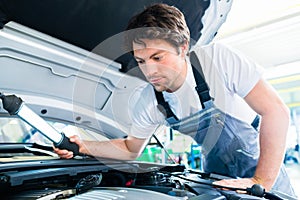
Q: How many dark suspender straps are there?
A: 2